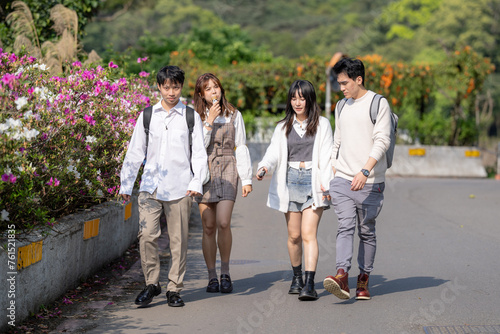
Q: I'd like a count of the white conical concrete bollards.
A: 0